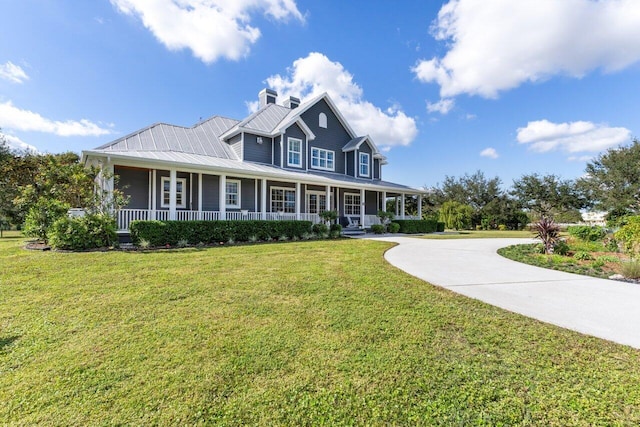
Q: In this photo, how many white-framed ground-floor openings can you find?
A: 5